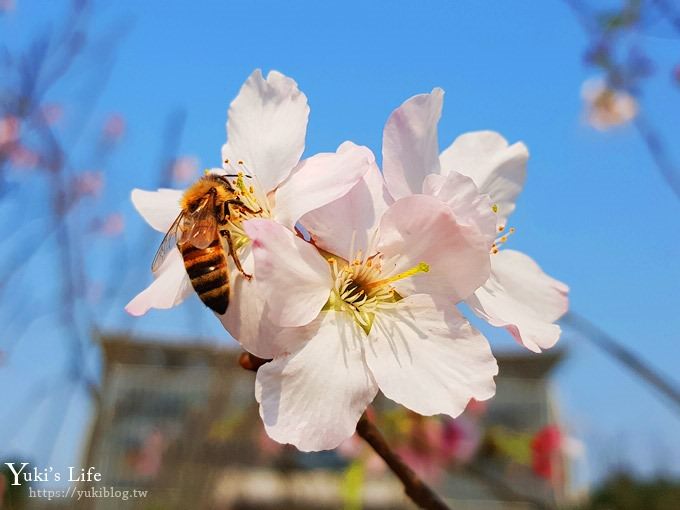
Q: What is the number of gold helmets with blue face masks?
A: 0